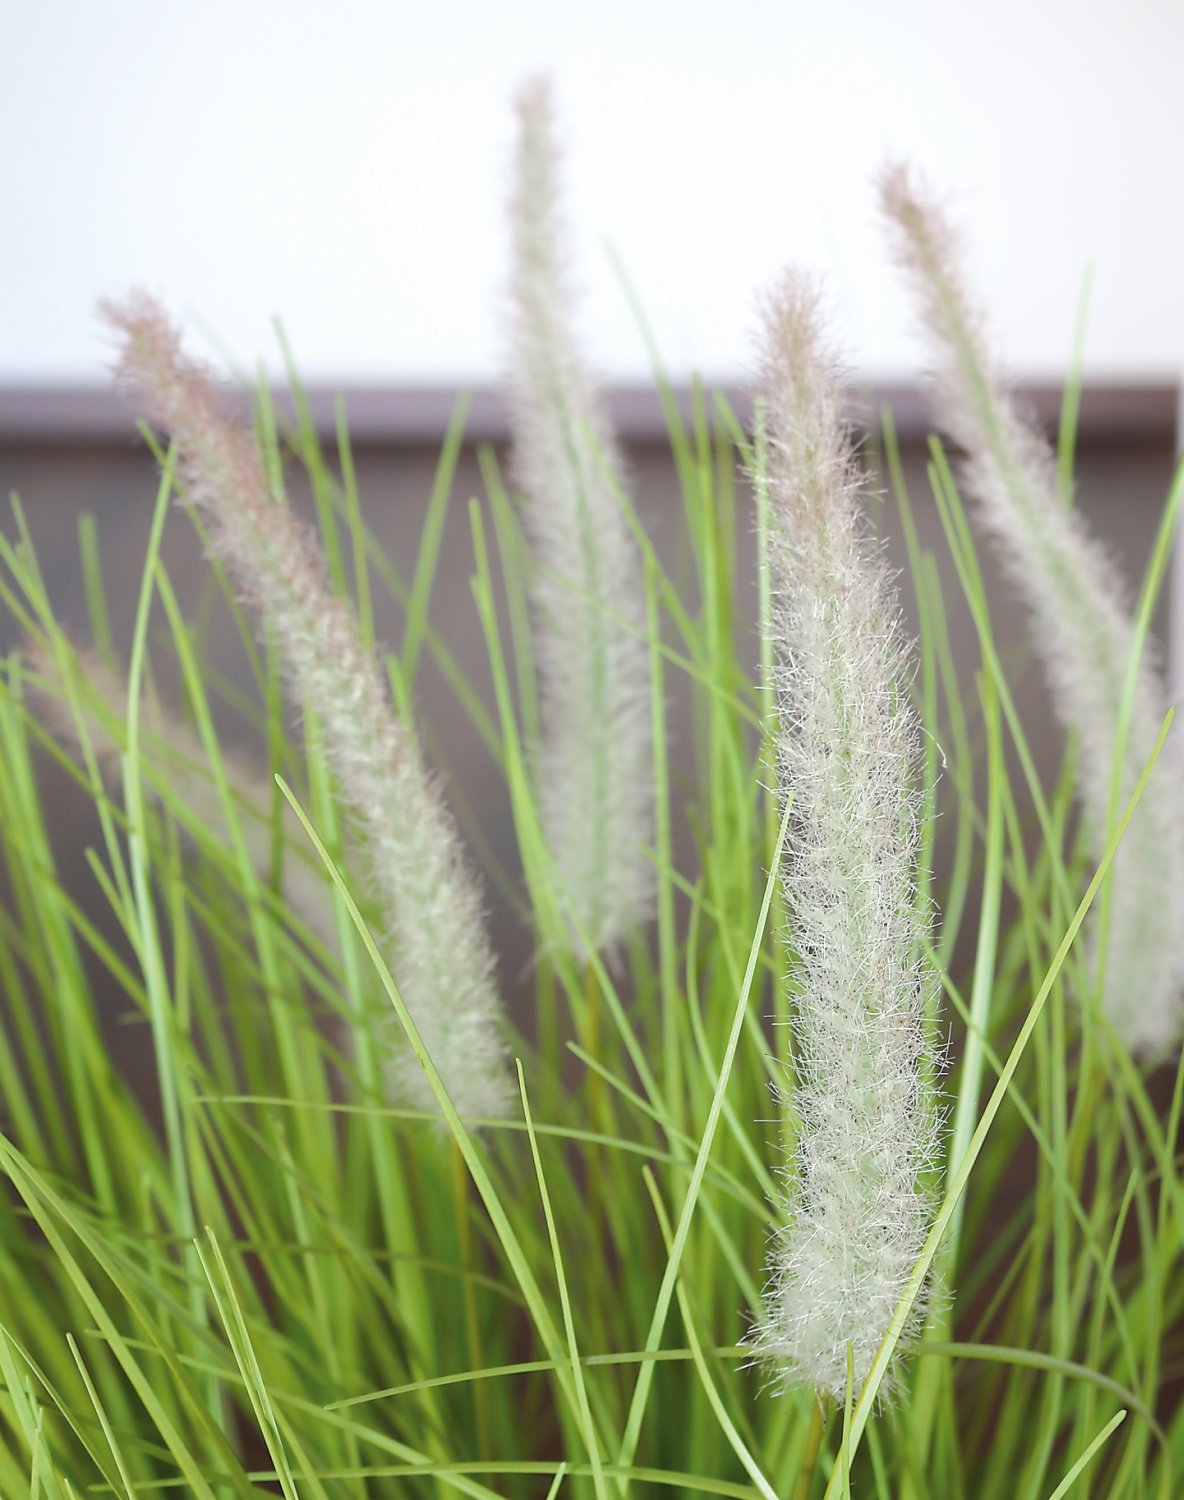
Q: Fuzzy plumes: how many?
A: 5